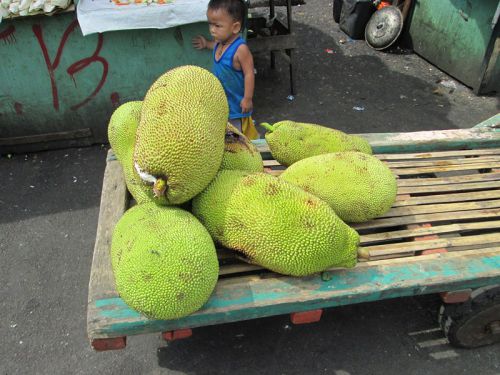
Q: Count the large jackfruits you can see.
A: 7